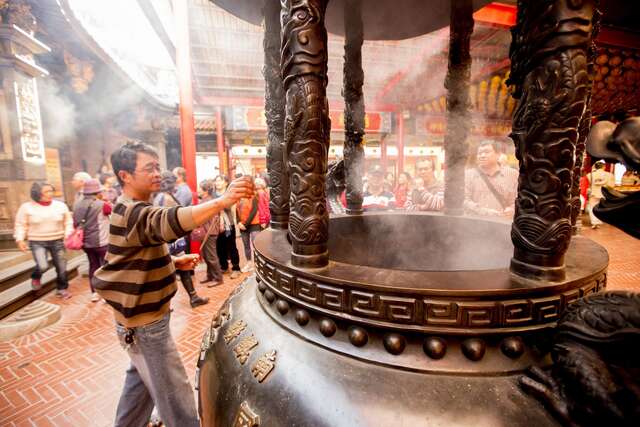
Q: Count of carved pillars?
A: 6